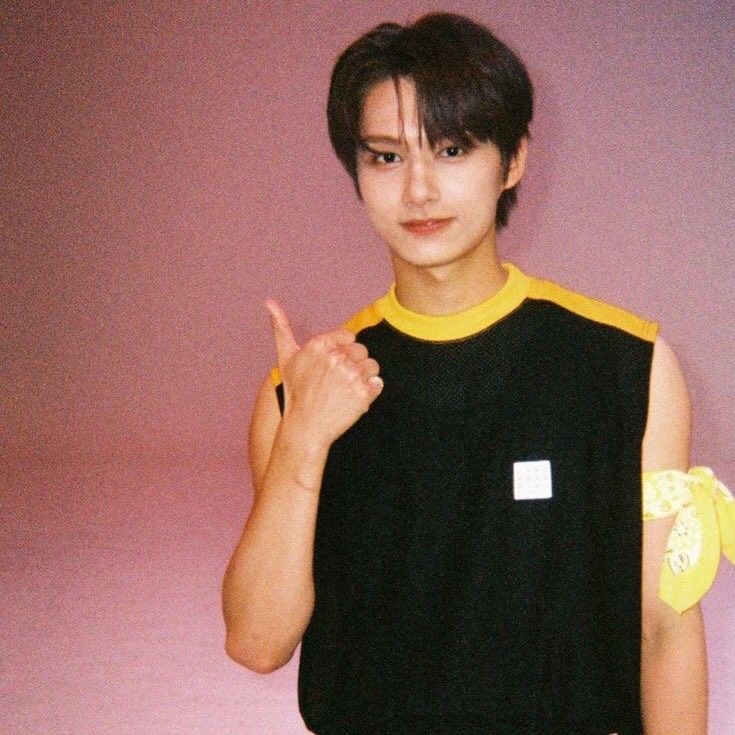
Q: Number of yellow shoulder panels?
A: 2